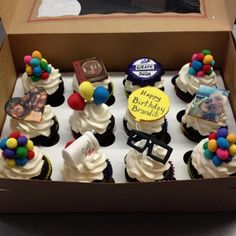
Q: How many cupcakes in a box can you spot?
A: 12